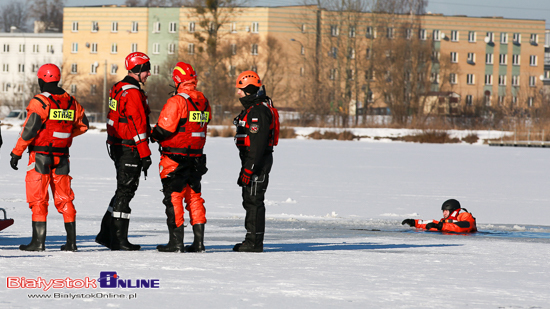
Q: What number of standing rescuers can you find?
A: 4